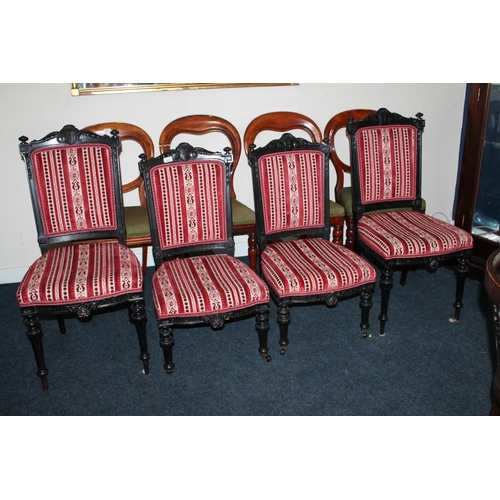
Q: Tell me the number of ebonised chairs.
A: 4